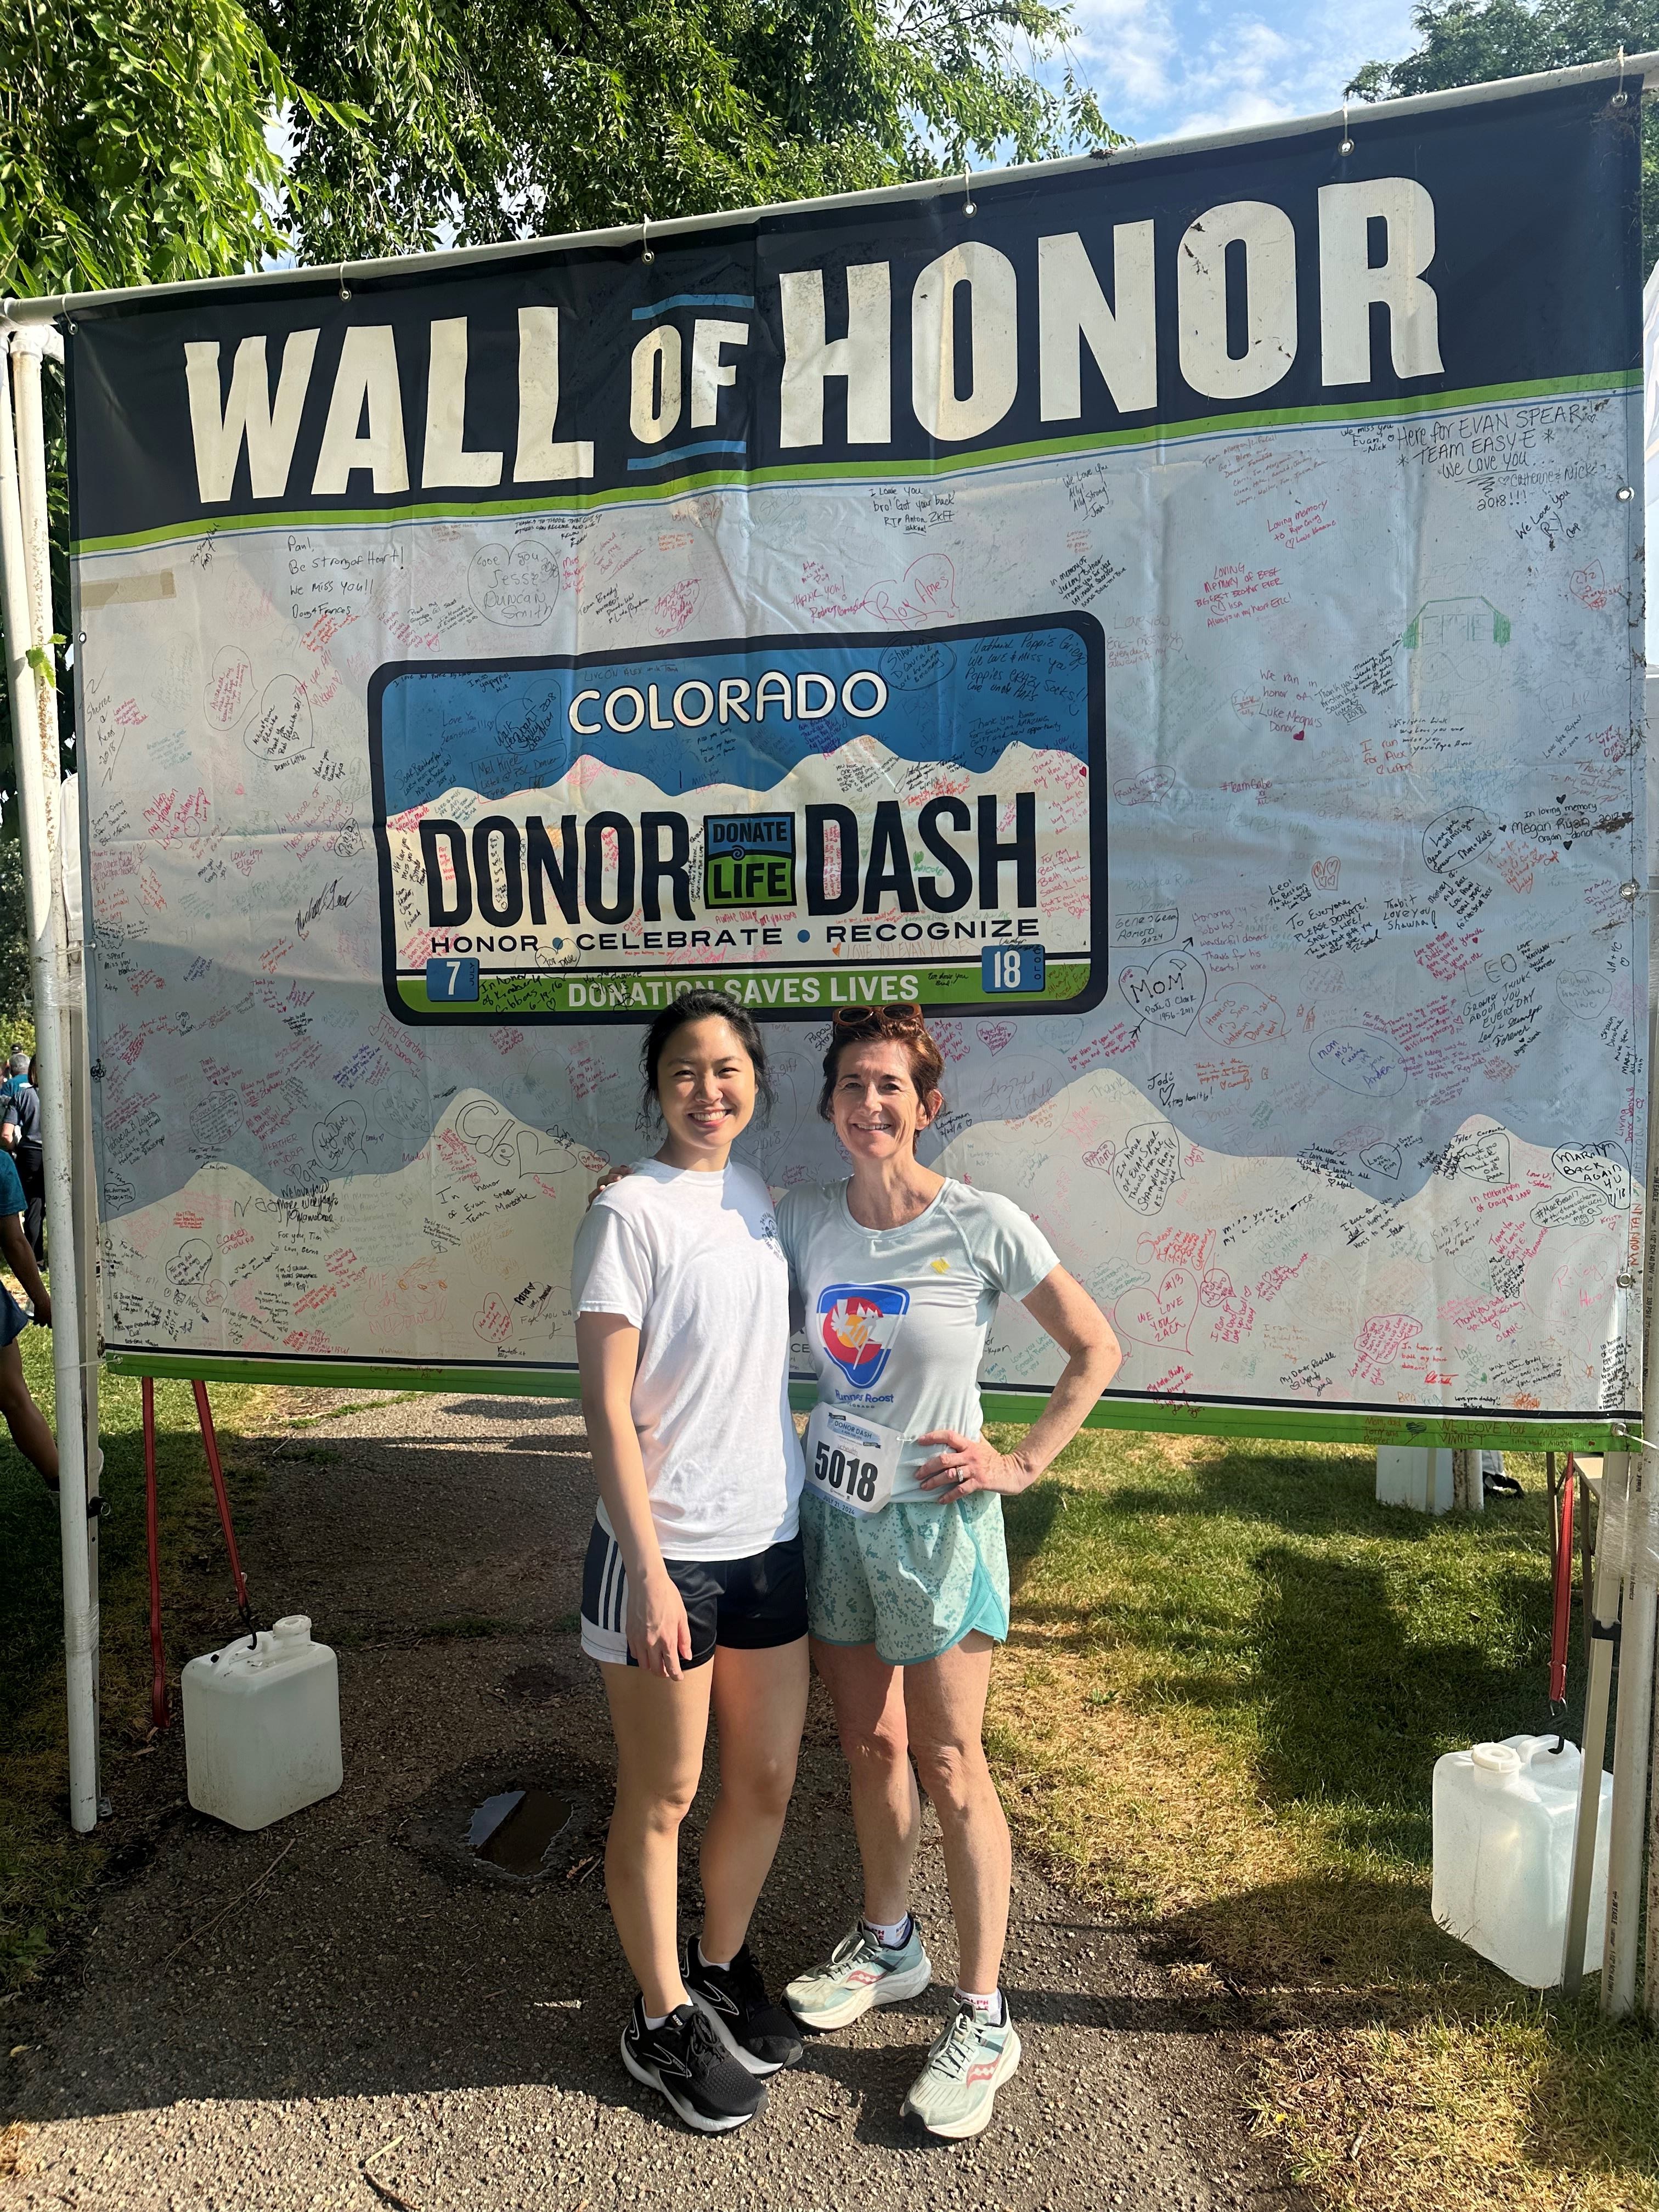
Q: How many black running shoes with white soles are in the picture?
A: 2